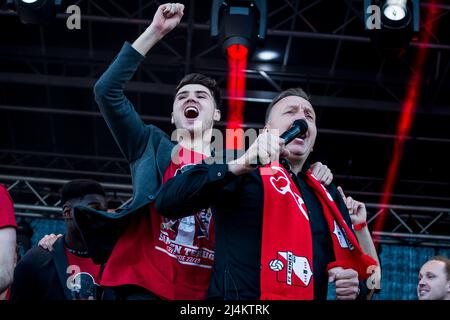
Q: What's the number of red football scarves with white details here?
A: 1